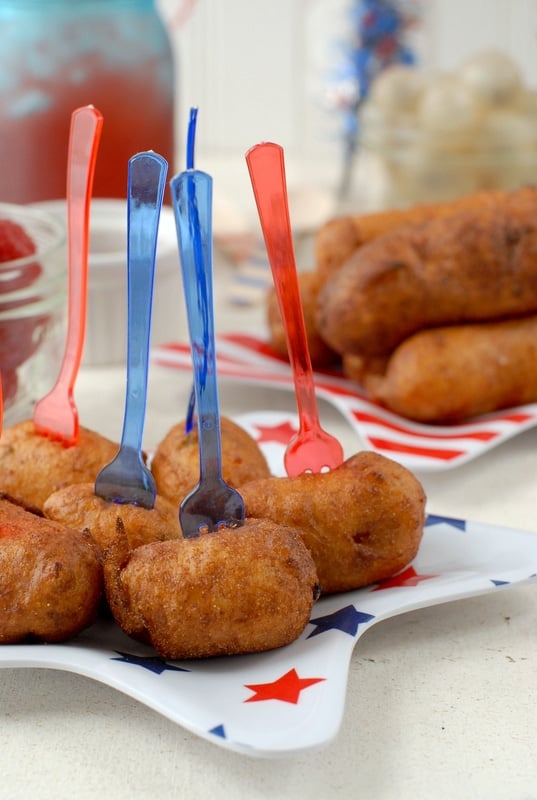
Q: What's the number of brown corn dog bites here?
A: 6